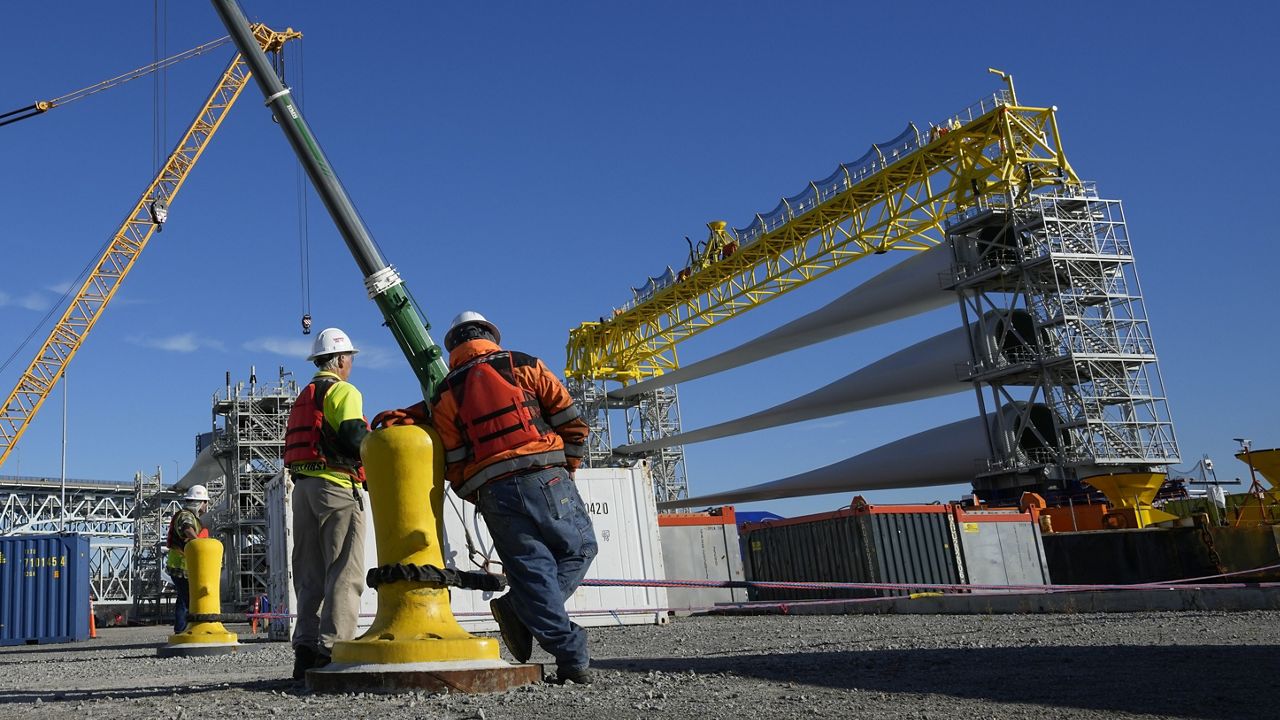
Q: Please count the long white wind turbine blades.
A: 3